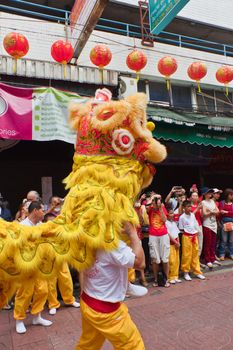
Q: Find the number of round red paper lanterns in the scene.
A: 7